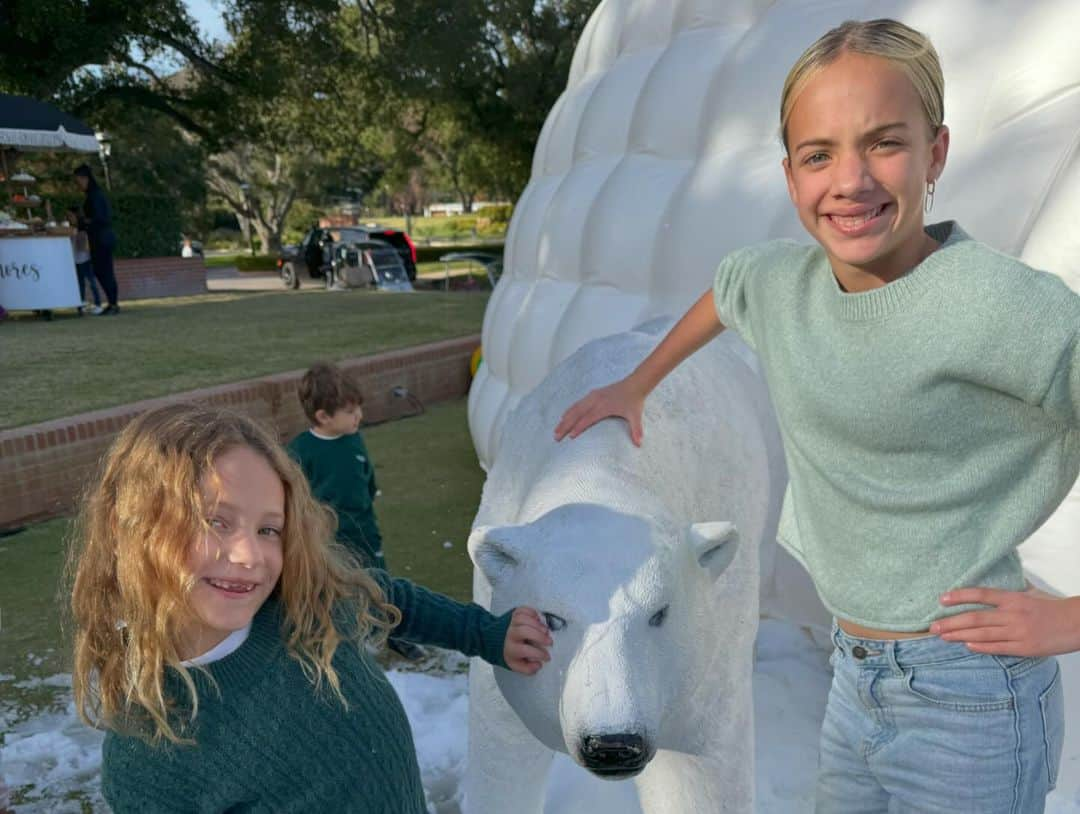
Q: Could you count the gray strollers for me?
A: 0